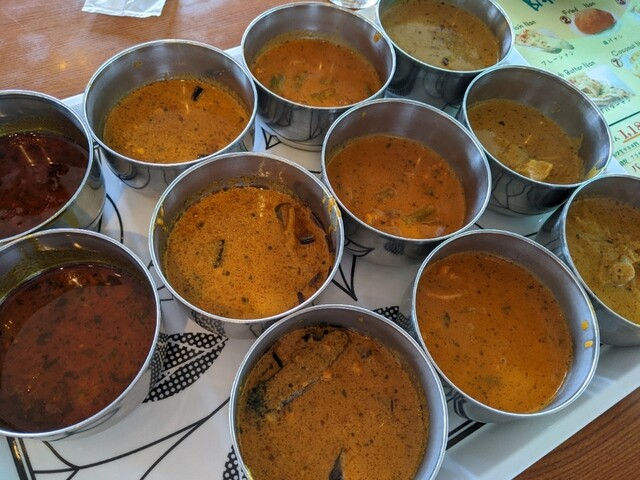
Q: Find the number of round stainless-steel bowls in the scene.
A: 11